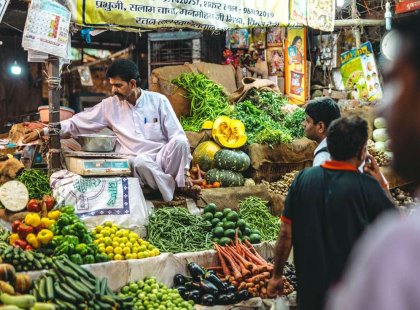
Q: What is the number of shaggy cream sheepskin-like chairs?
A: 0